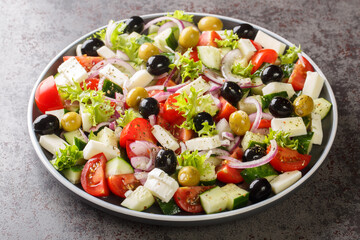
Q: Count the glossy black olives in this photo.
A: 13